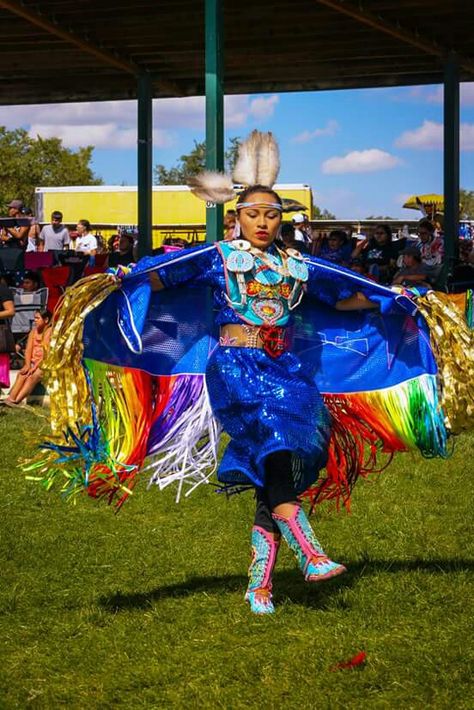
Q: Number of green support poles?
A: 3